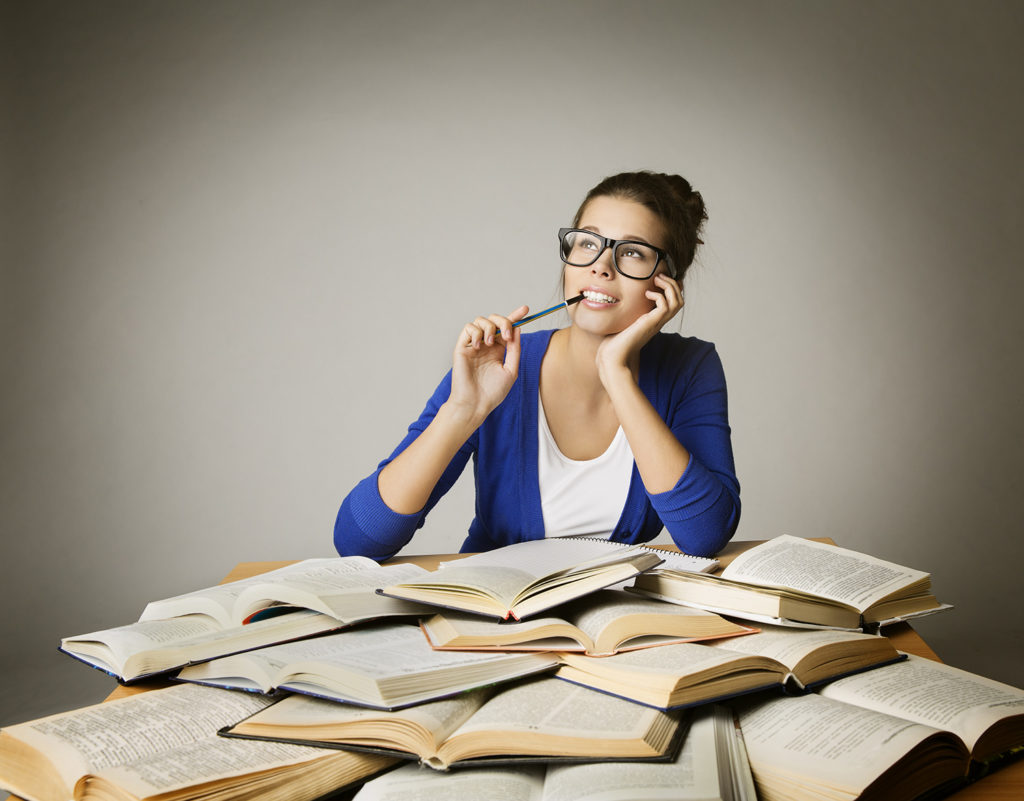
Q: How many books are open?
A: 11